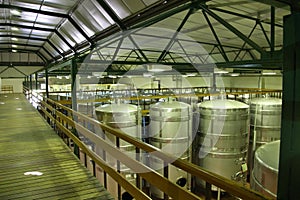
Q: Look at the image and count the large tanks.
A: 5